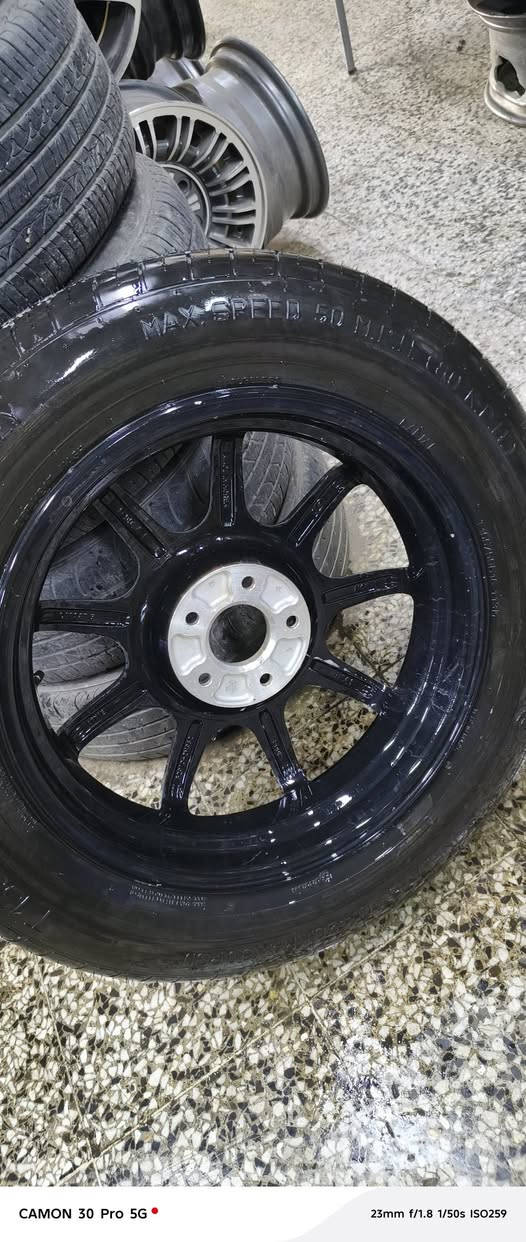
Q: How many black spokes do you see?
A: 9